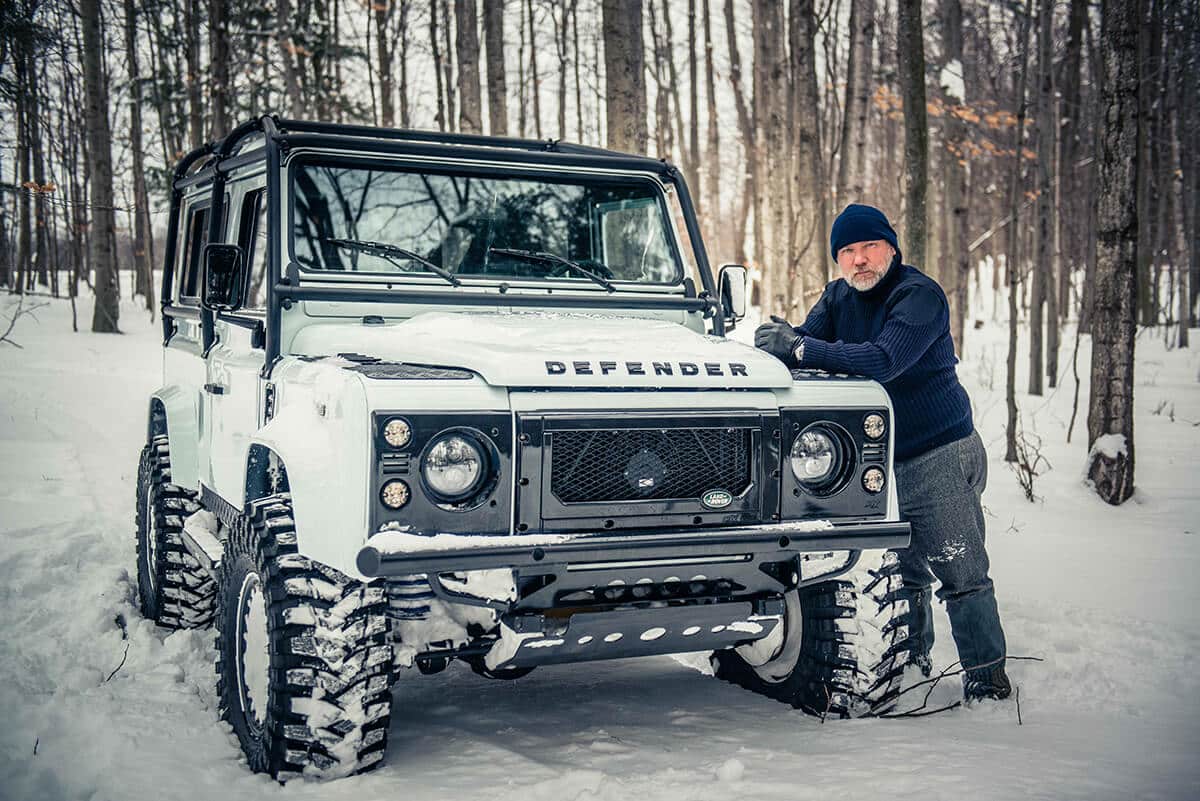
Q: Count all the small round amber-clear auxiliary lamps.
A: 4